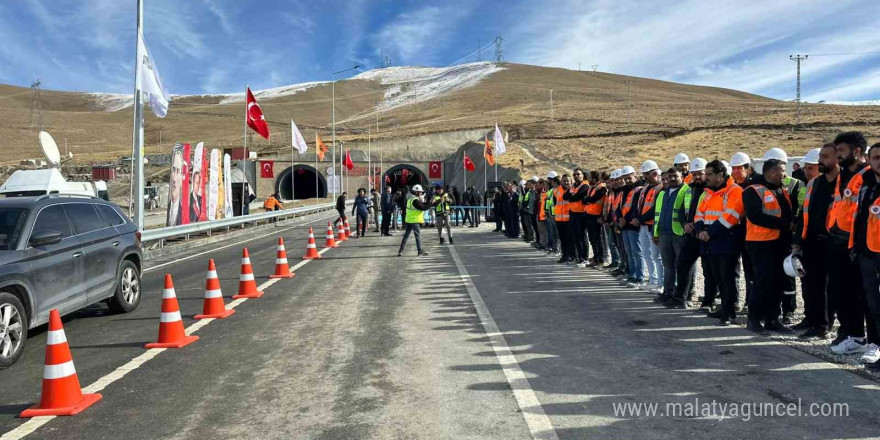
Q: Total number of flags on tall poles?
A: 8